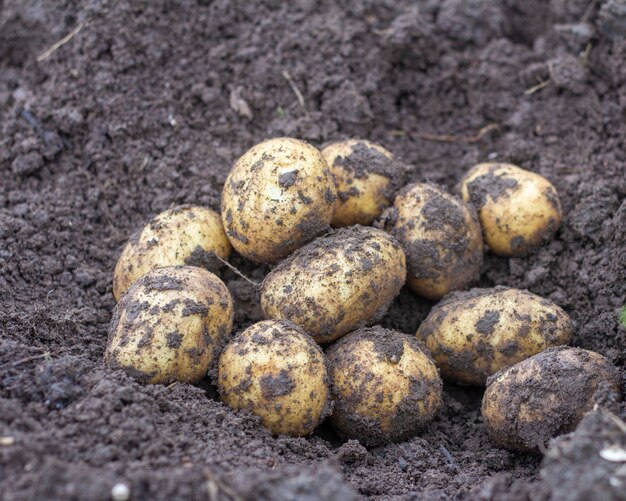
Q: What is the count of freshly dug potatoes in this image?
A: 11